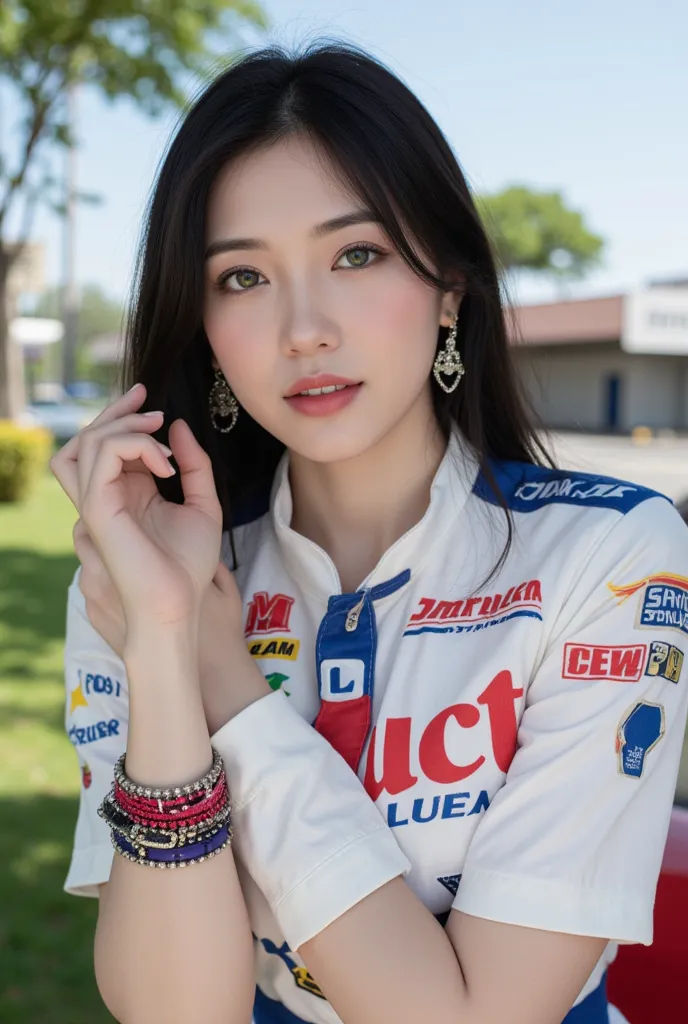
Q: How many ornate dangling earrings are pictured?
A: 2